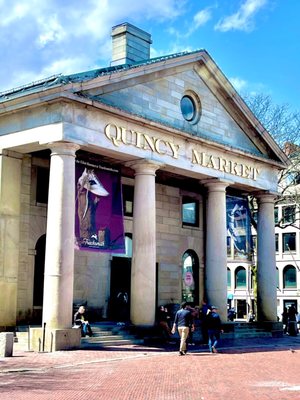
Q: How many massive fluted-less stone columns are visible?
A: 4